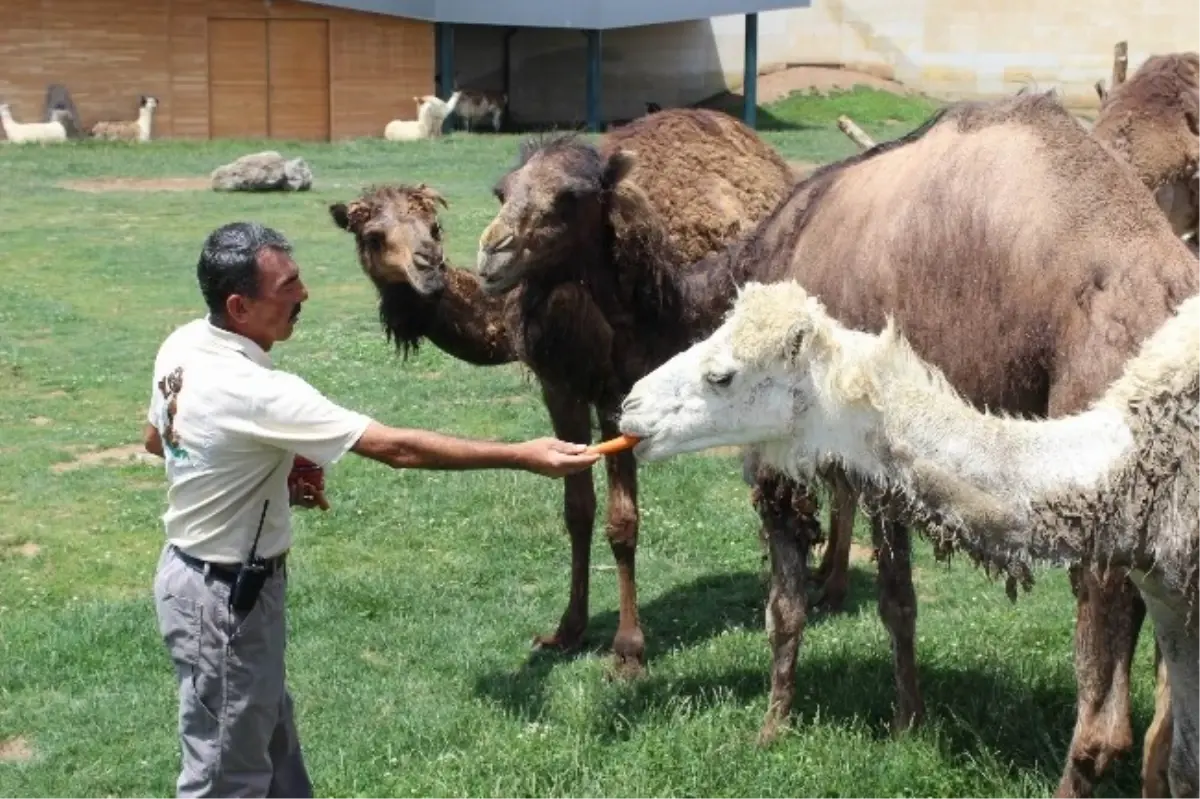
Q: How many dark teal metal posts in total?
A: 3